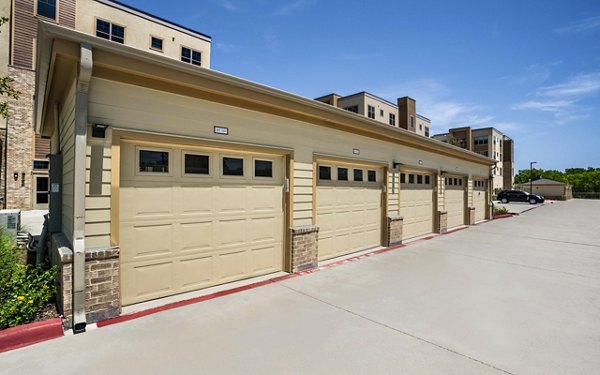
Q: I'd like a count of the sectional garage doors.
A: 5